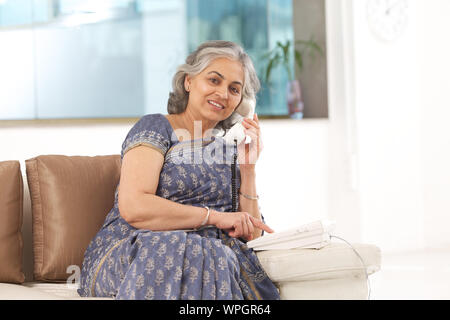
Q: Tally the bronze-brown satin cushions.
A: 2